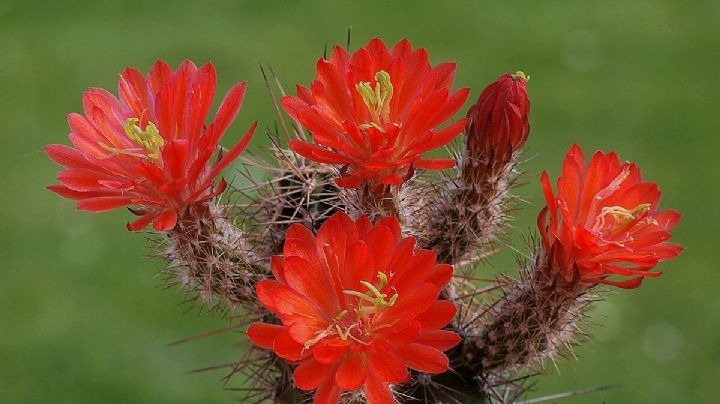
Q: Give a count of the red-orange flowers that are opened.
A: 4